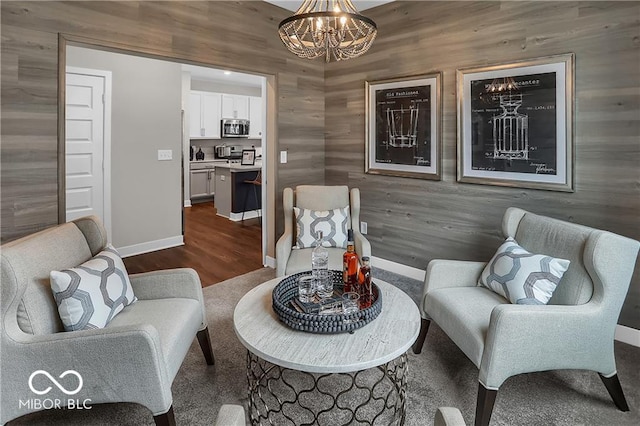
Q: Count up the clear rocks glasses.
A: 3